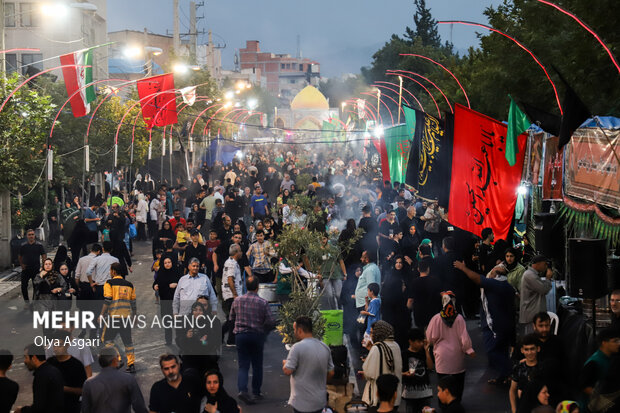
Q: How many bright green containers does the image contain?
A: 1